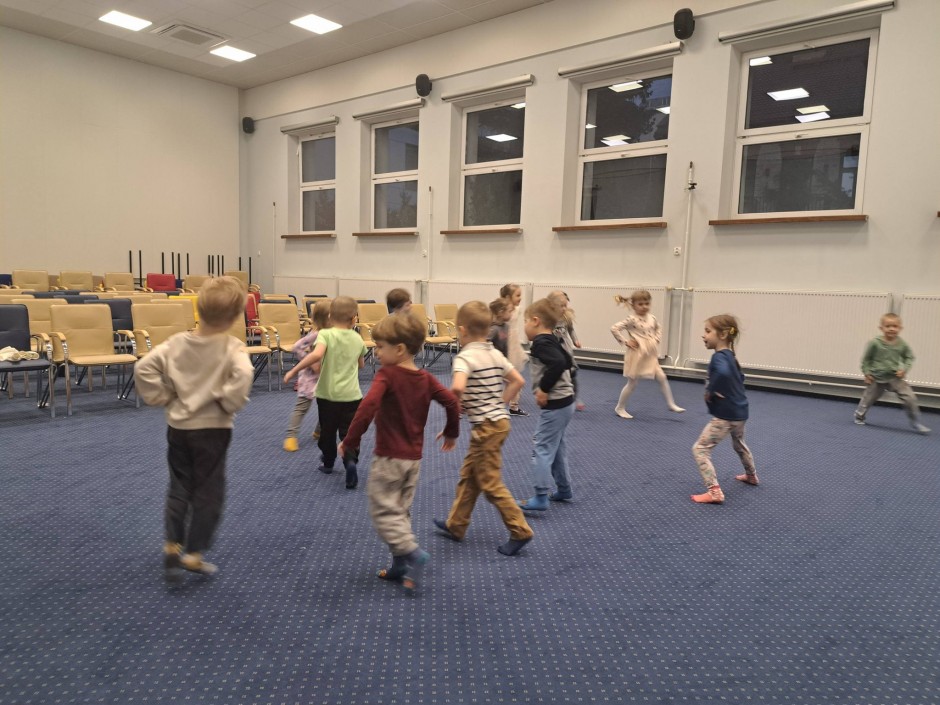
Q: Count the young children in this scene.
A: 13